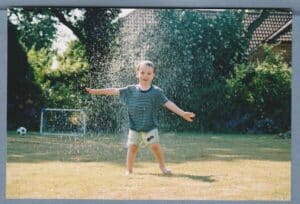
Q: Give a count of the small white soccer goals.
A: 1